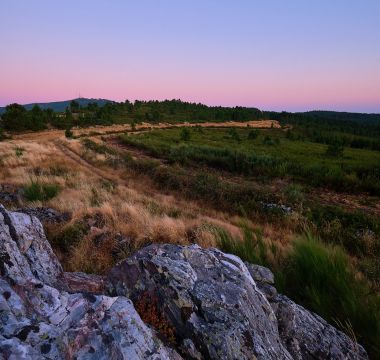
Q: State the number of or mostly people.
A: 0